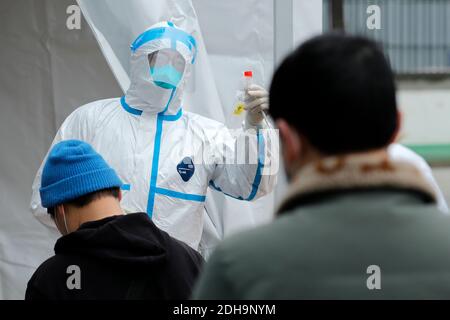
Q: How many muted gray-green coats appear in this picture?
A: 1